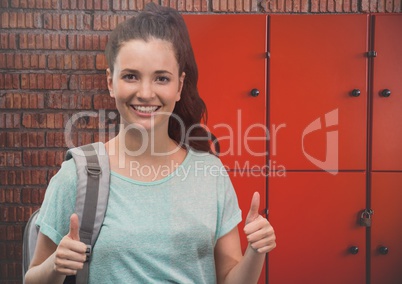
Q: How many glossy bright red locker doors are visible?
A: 6